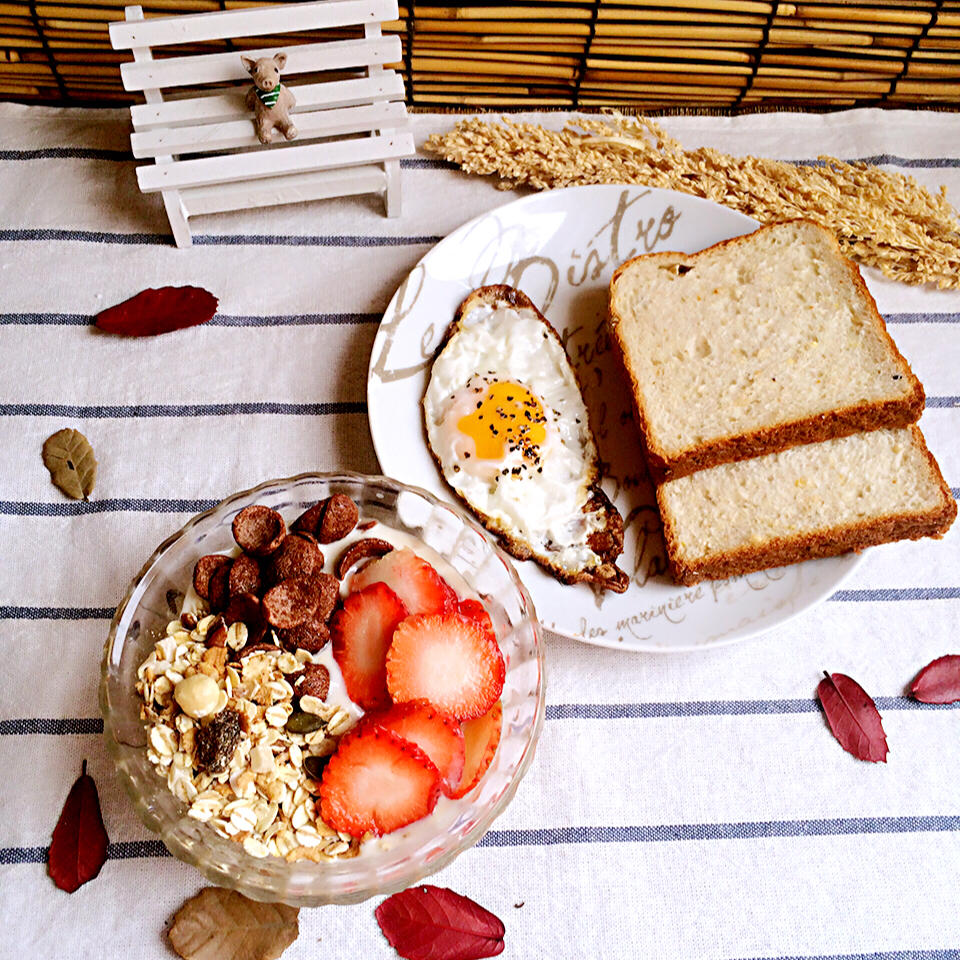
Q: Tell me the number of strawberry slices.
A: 7